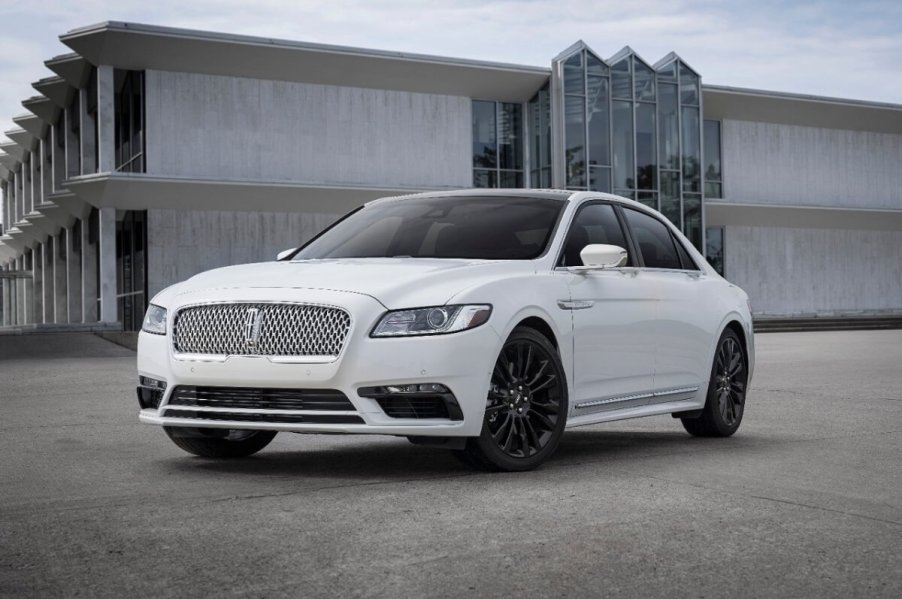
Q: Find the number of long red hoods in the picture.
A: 0